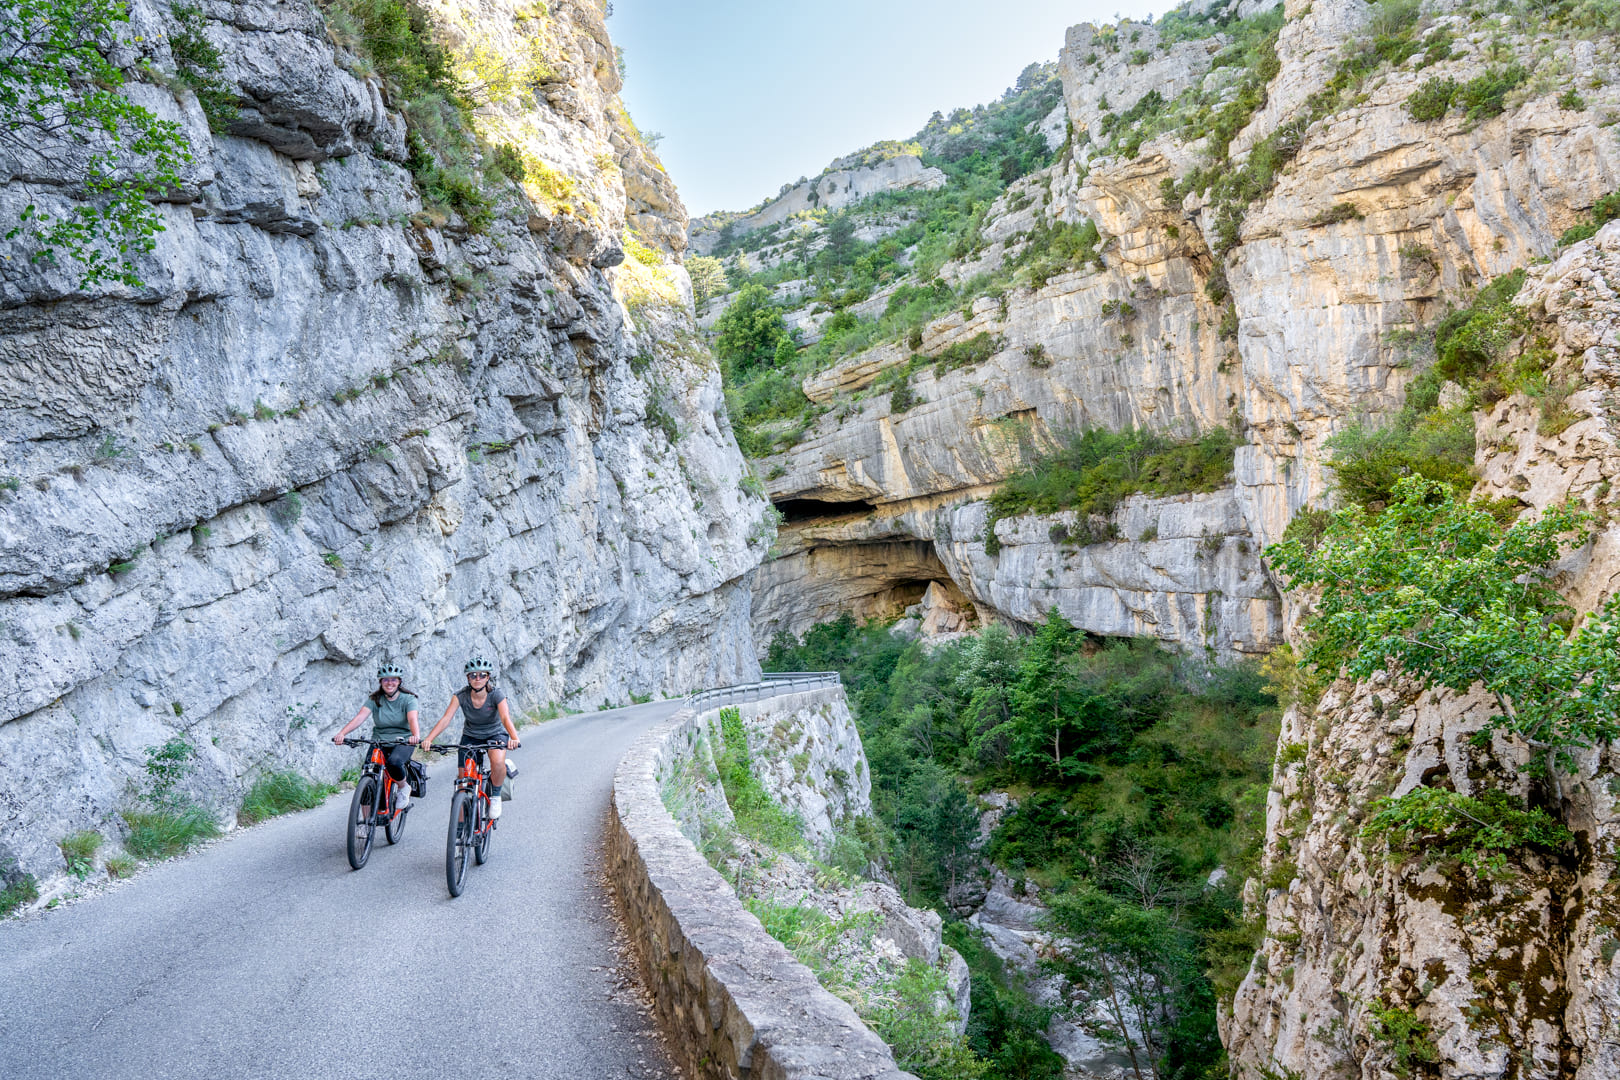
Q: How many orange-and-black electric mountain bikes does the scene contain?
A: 2